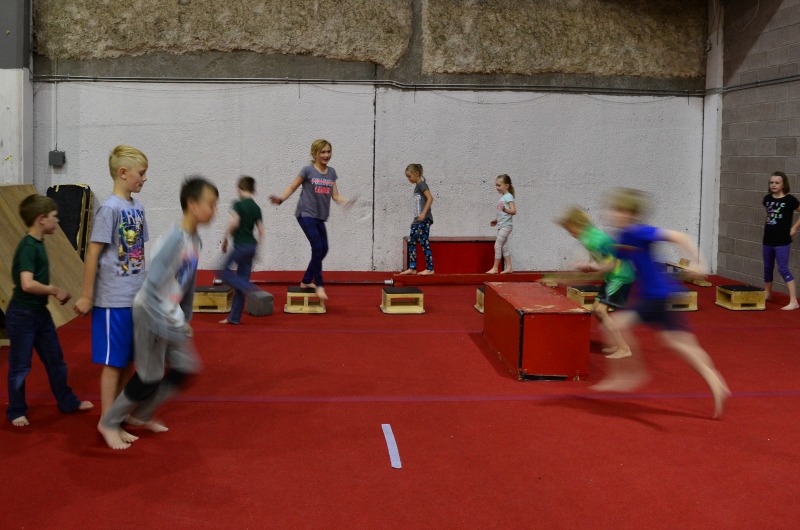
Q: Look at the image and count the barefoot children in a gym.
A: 10